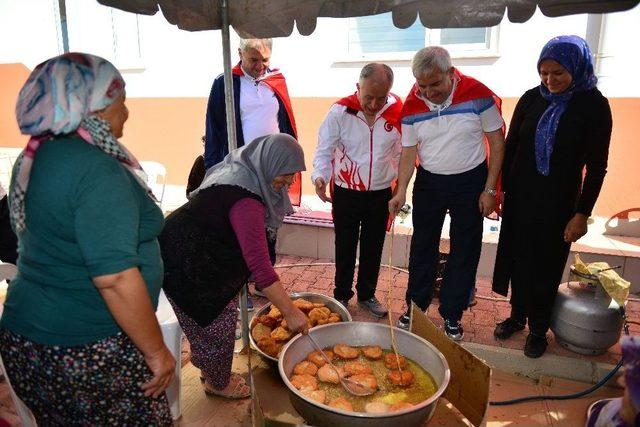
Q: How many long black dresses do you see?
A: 1